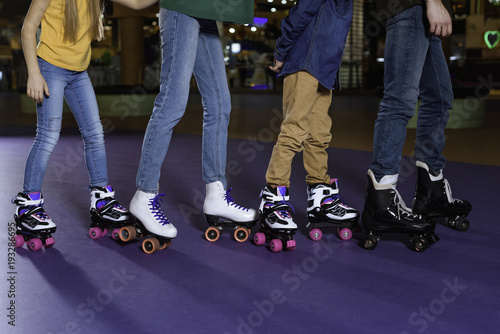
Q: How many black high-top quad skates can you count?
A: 2